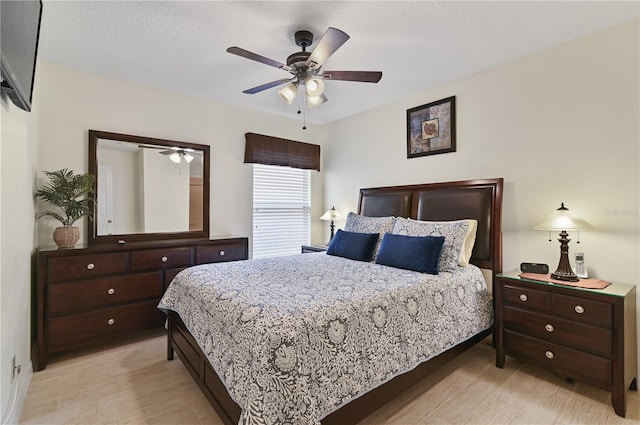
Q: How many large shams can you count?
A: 2